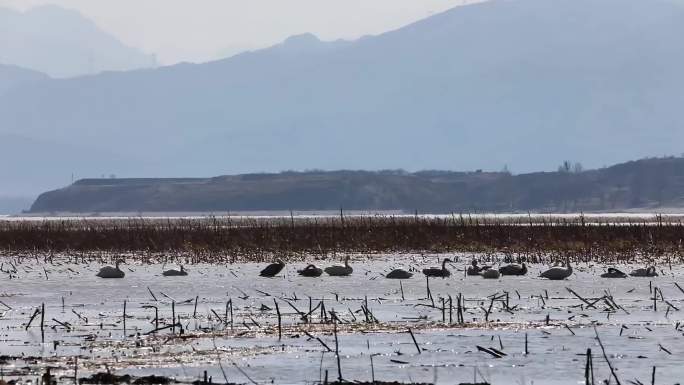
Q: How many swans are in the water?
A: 13